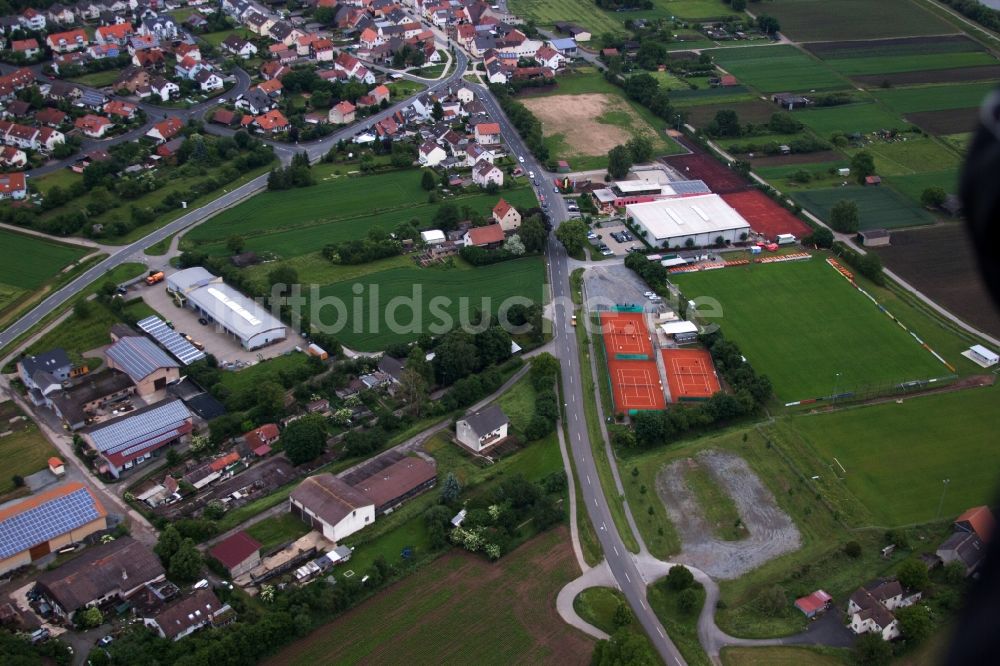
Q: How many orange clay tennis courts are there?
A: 3